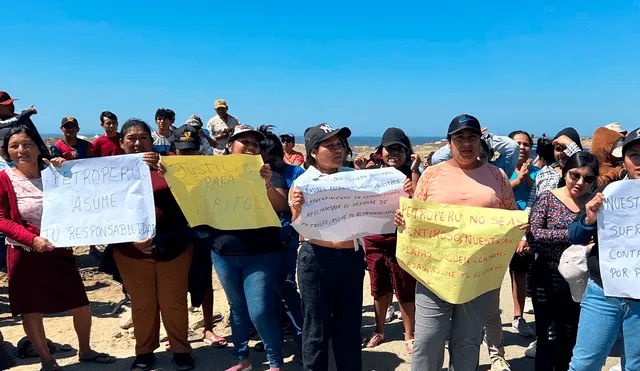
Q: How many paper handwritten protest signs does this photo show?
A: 5